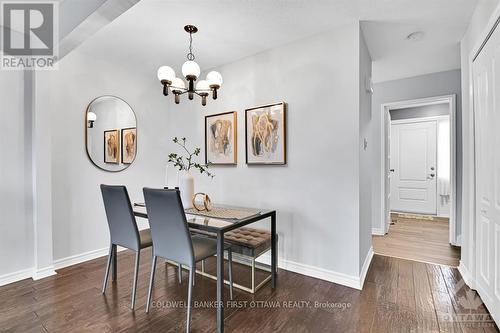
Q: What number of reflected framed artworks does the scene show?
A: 2